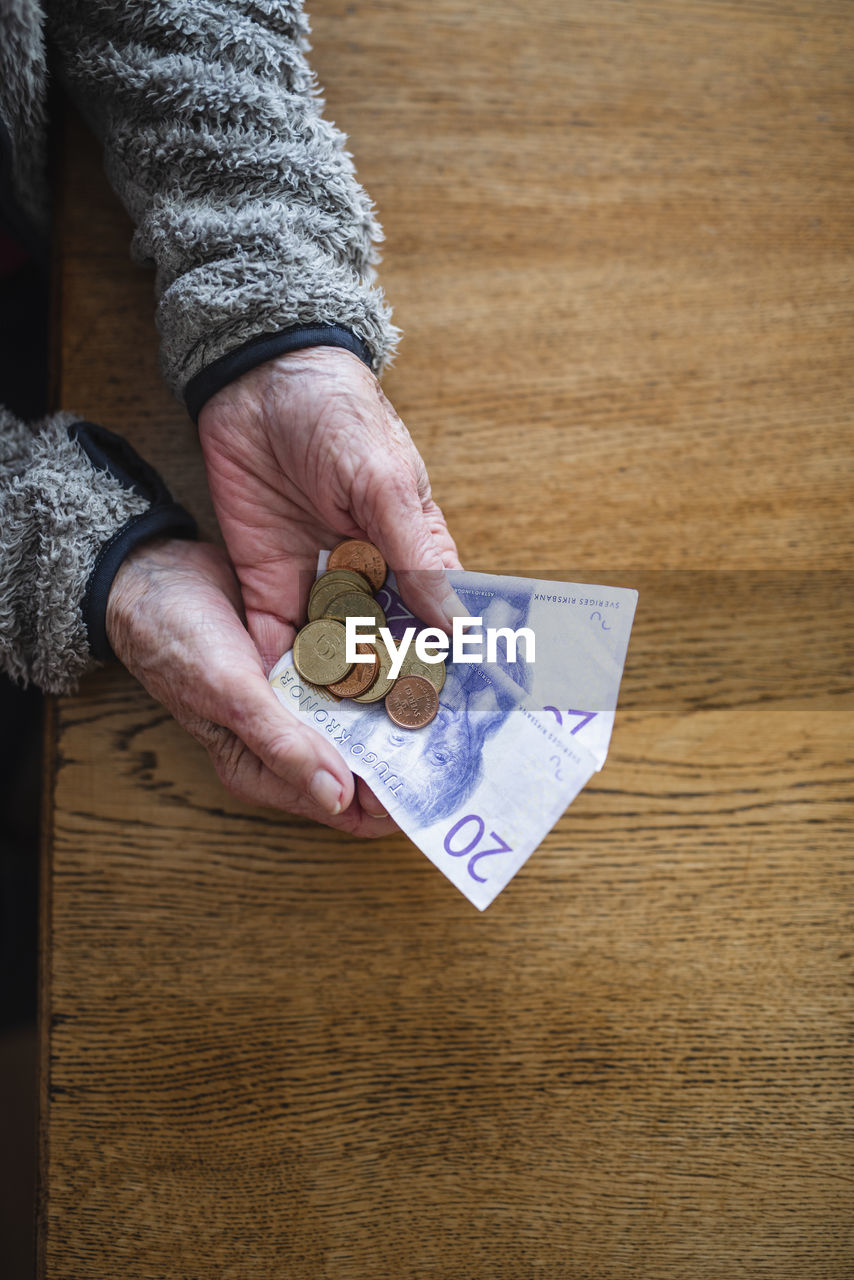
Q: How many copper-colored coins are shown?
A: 3